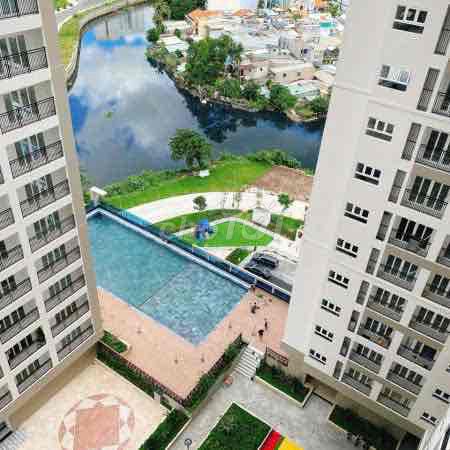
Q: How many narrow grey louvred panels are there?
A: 10